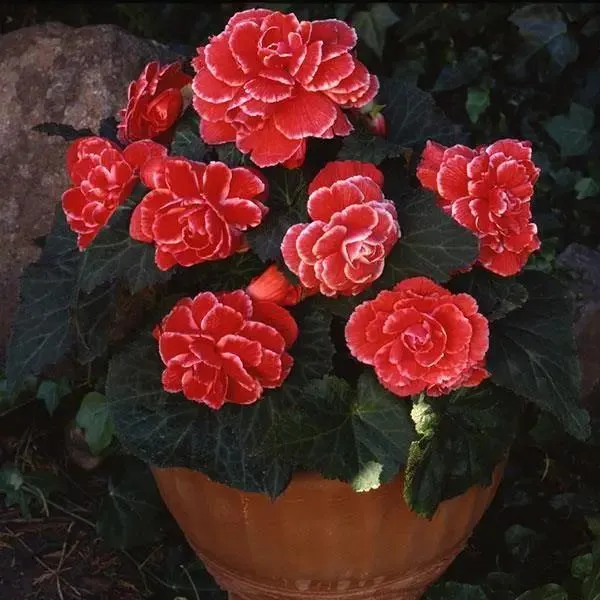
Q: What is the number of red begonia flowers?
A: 8